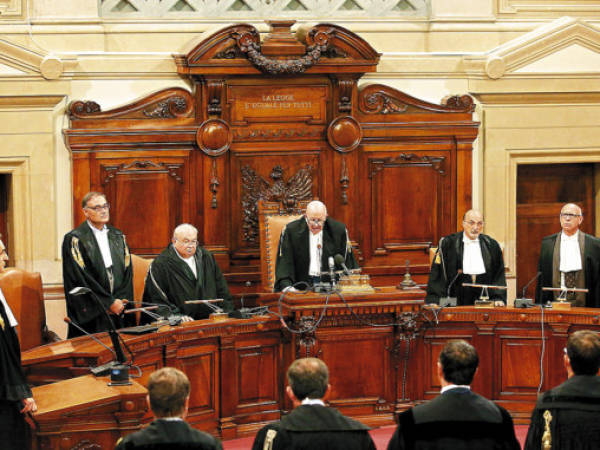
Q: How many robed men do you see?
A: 10